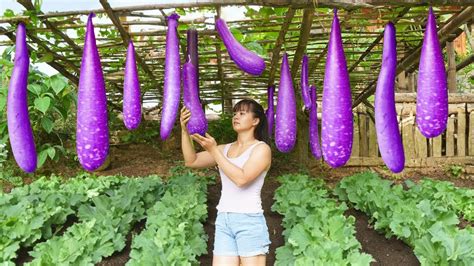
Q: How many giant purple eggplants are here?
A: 14